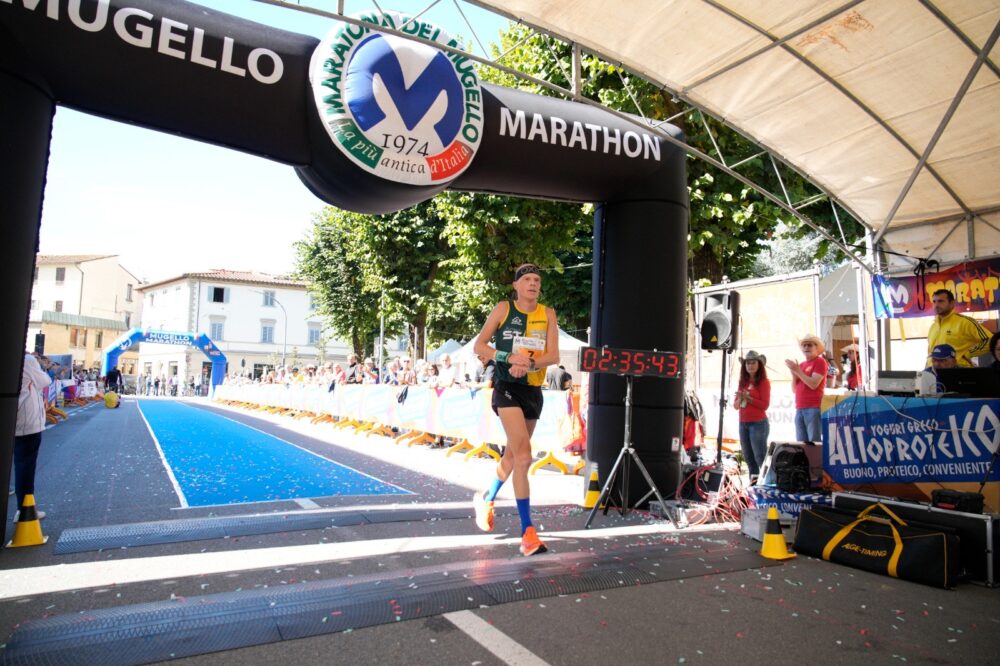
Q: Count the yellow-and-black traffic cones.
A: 3